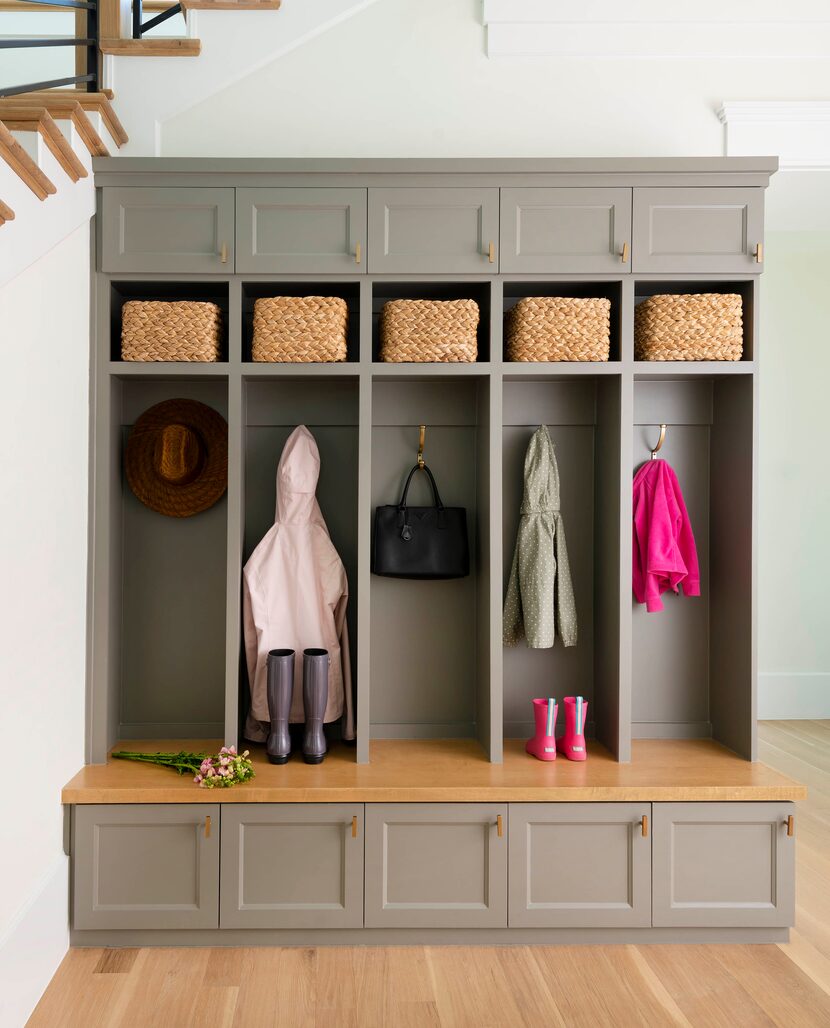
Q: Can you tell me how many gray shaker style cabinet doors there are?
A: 10